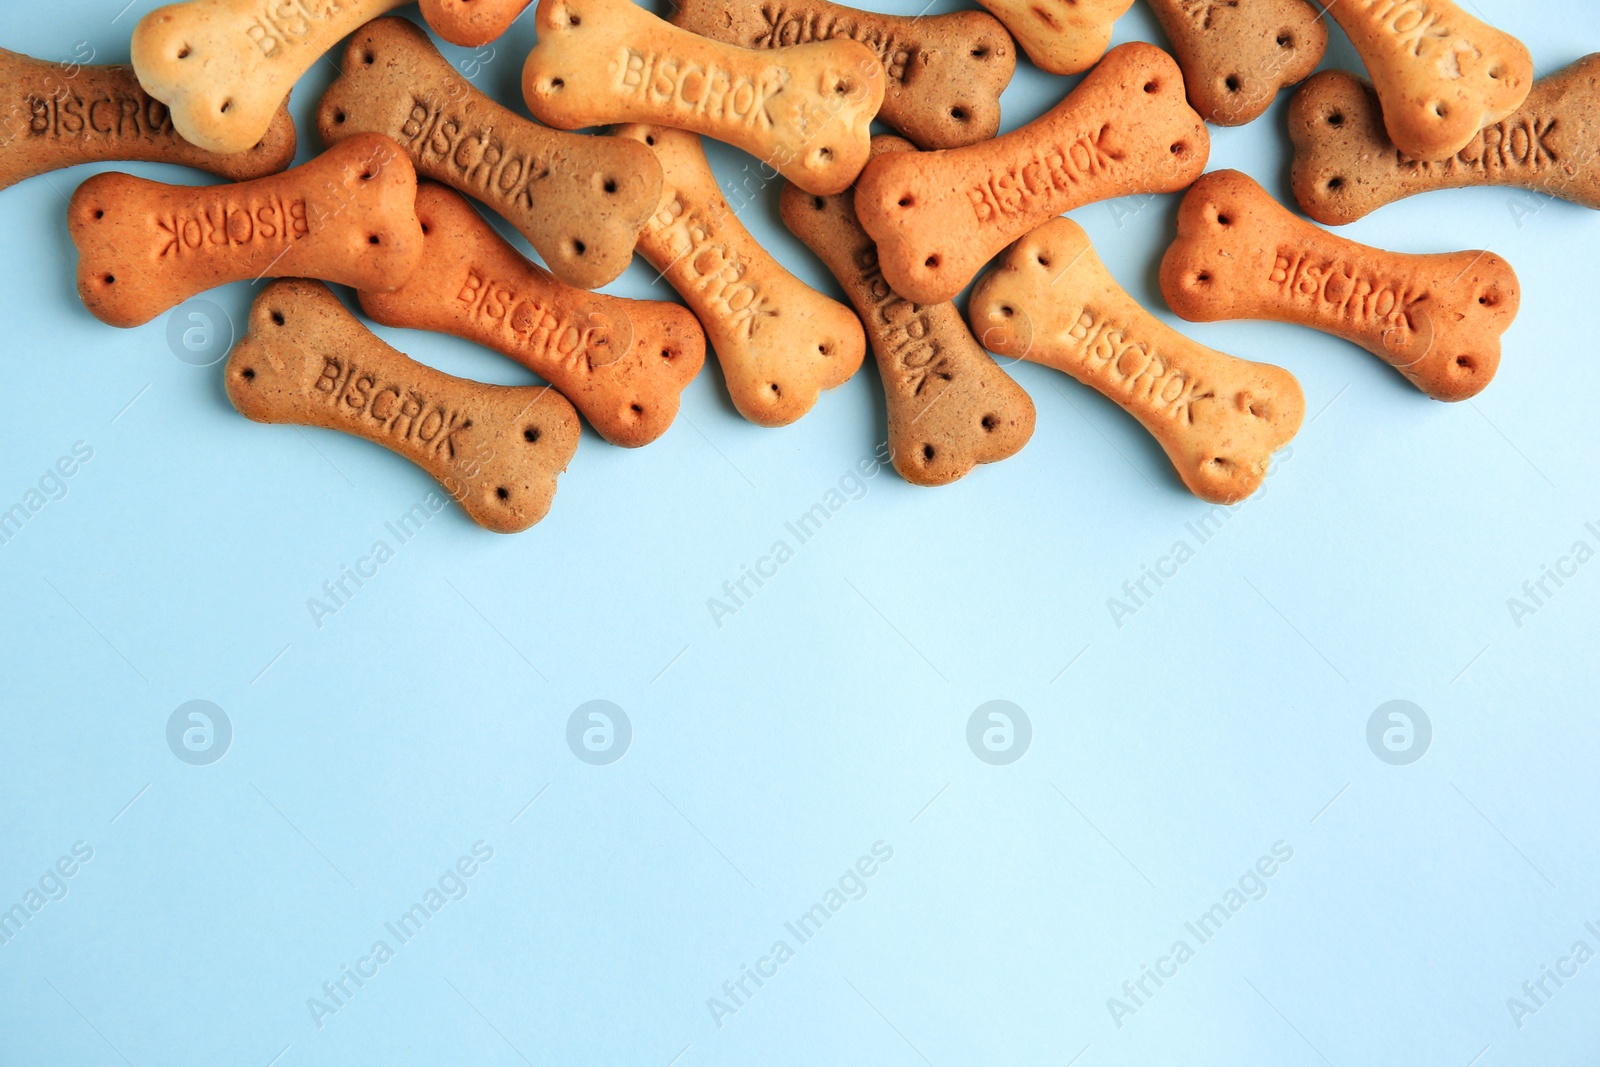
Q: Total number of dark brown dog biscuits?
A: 7